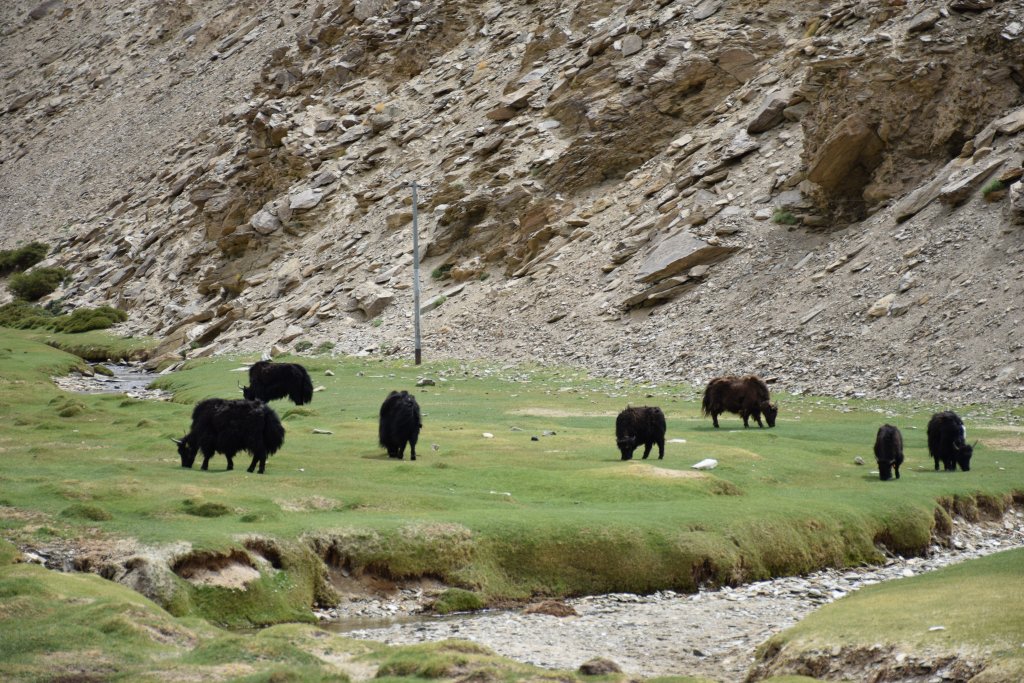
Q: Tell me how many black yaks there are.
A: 6